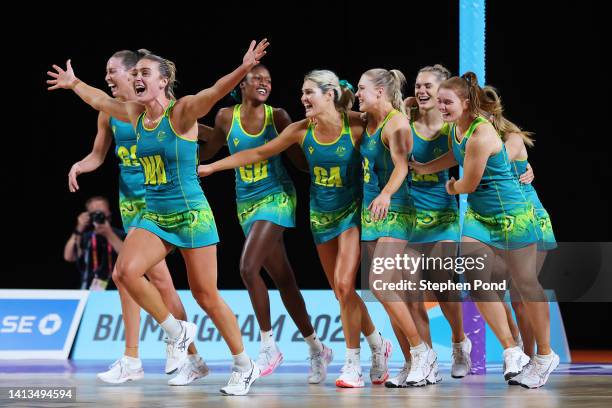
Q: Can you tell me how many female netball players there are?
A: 8